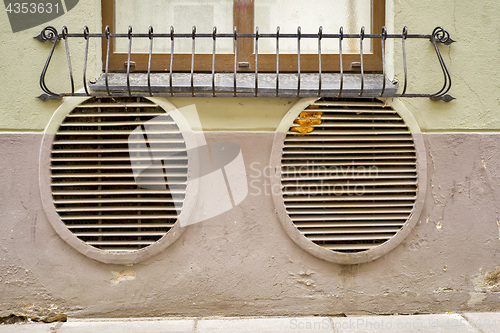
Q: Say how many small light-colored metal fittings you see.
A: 3